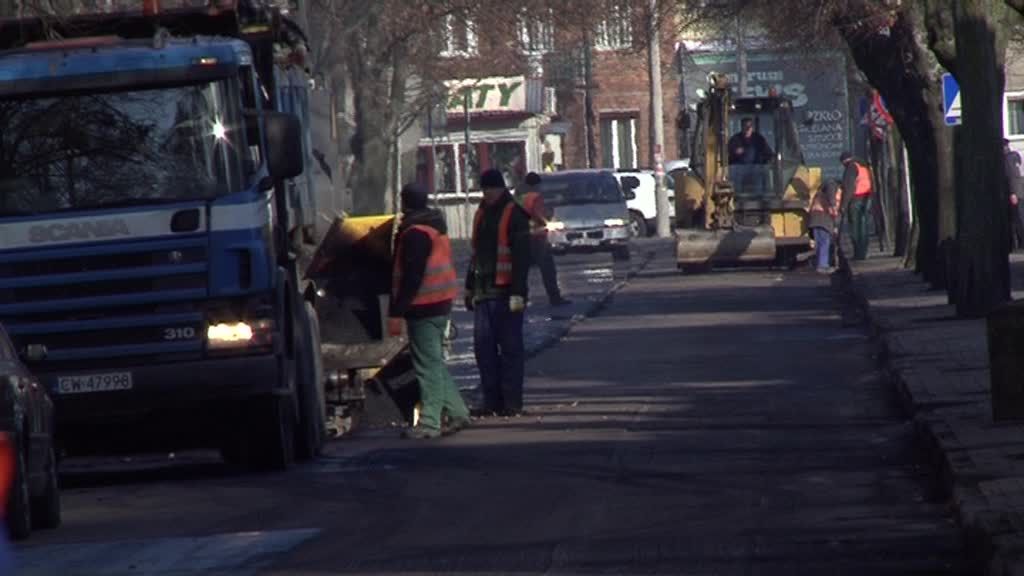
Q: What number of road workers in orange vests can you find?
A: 5